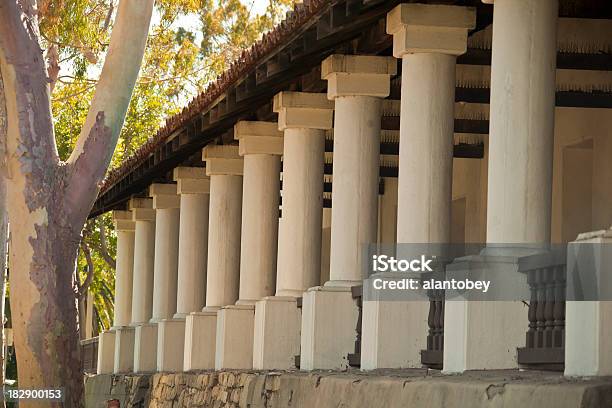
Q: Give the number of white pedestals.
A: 11